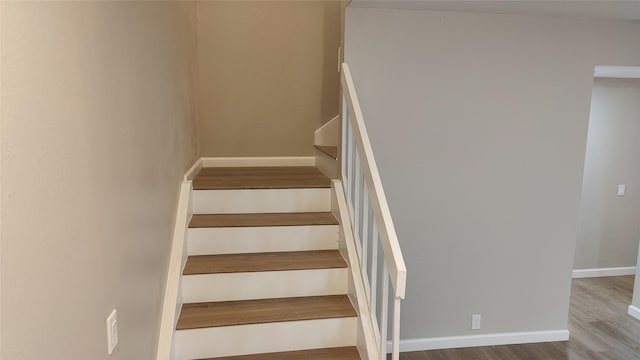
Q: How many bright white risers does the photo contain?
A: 4